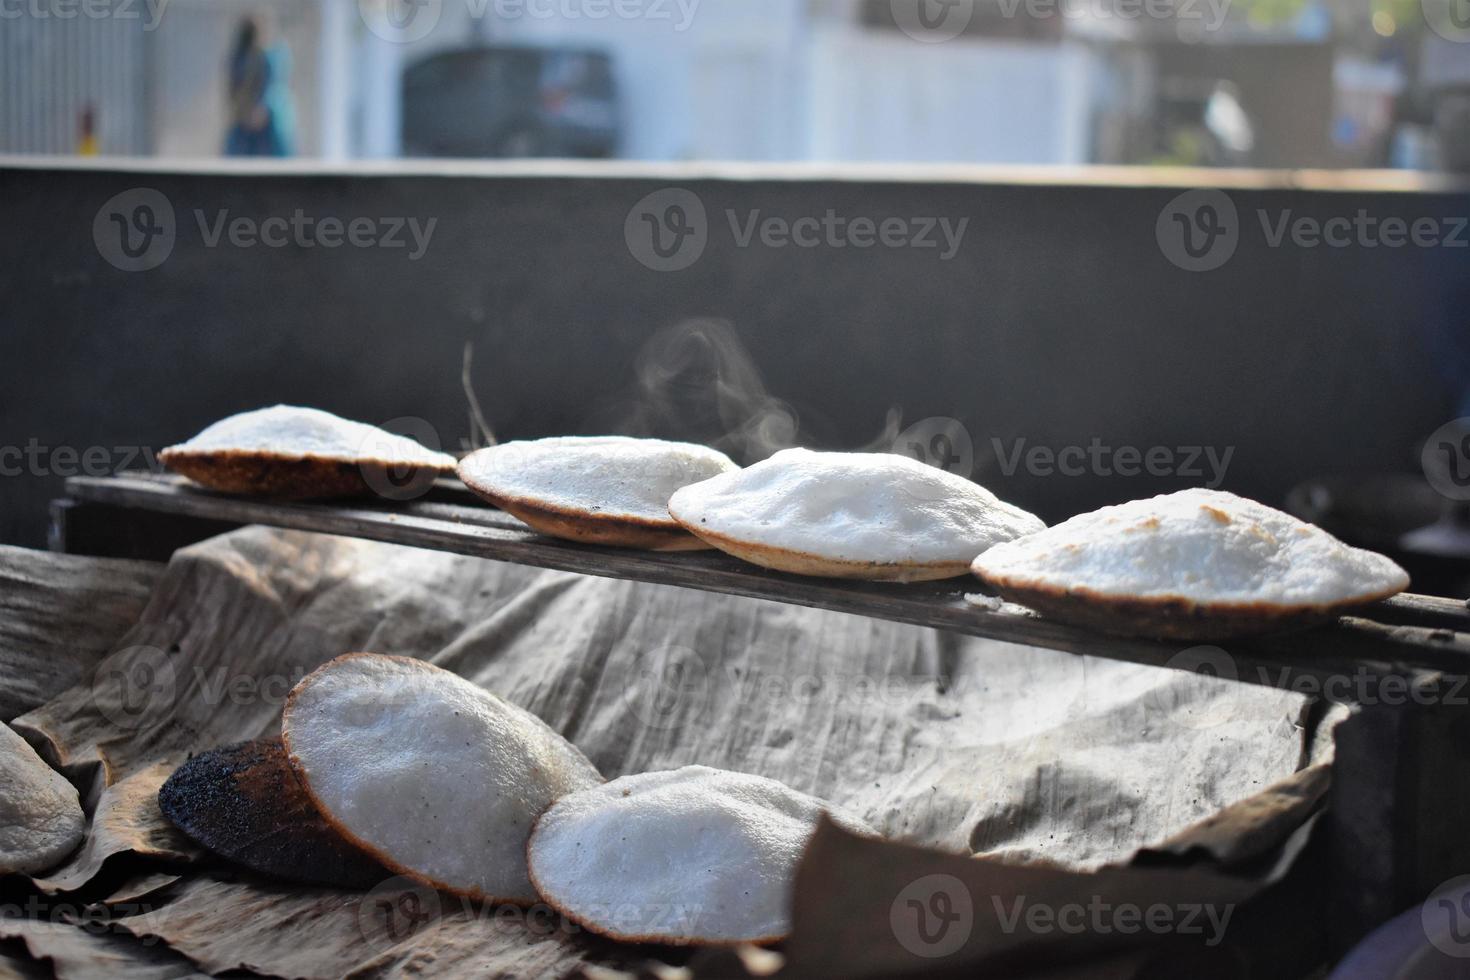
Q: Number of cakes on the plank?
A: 4